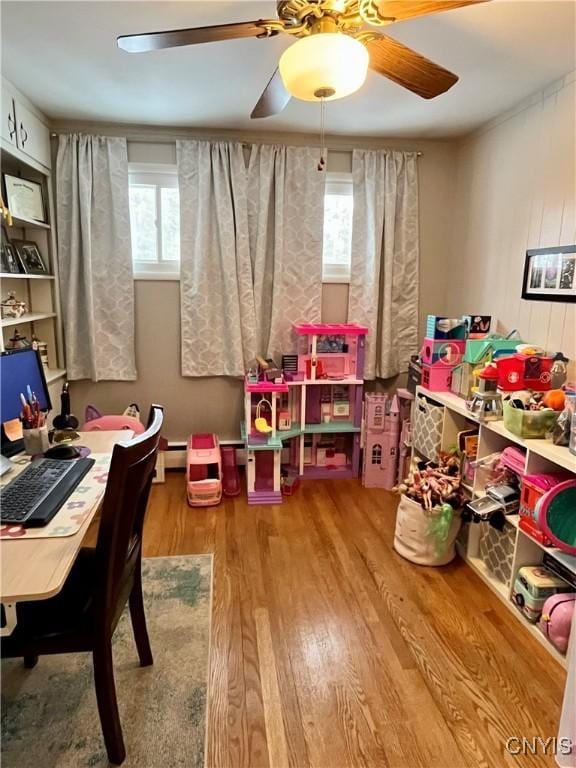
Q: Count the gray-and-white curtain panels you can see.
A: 4